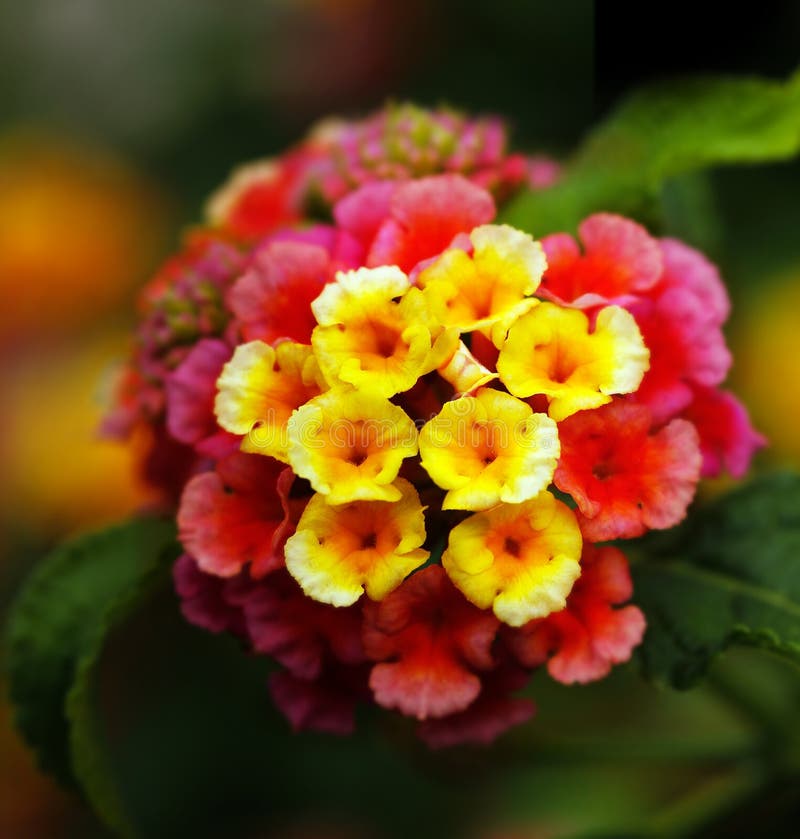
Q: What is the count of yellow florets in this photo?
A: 8